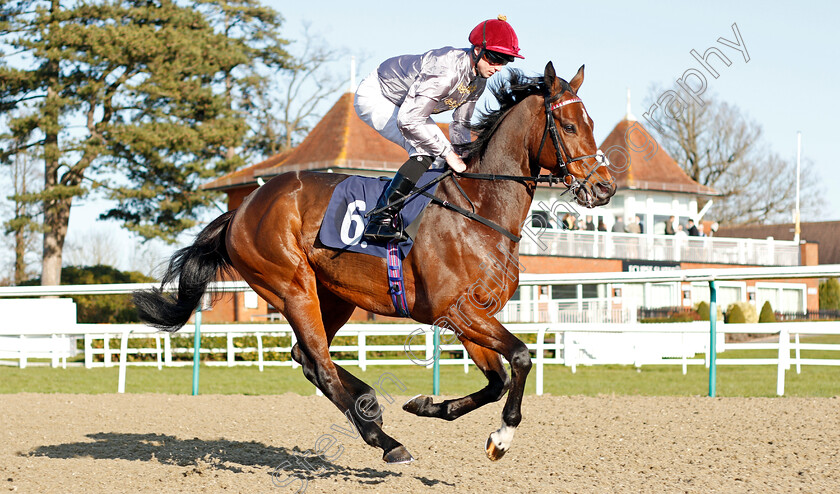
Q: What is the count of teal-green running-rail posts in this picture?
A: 3